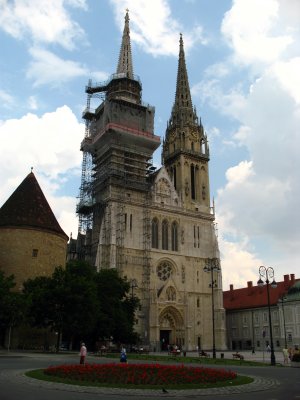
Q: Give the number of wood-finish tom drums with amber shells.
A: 0